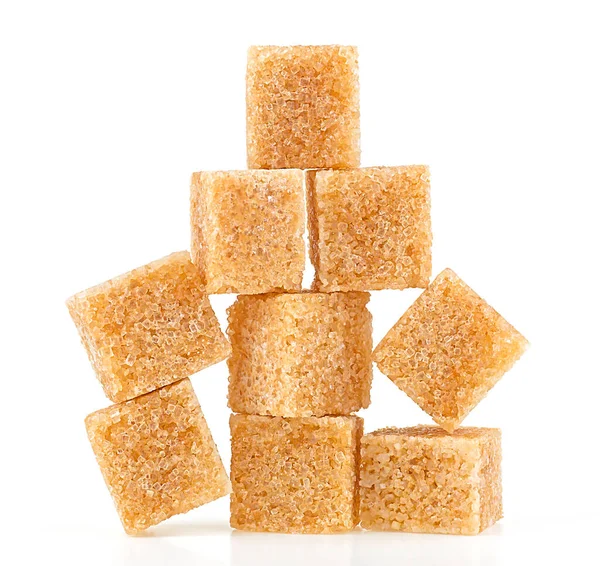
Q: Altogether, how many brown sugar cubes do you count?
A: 9